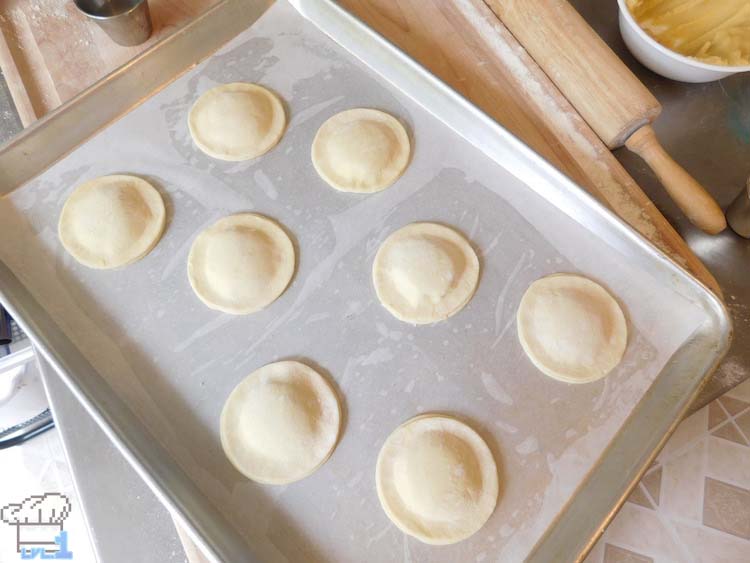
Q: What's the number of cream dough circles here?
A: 8